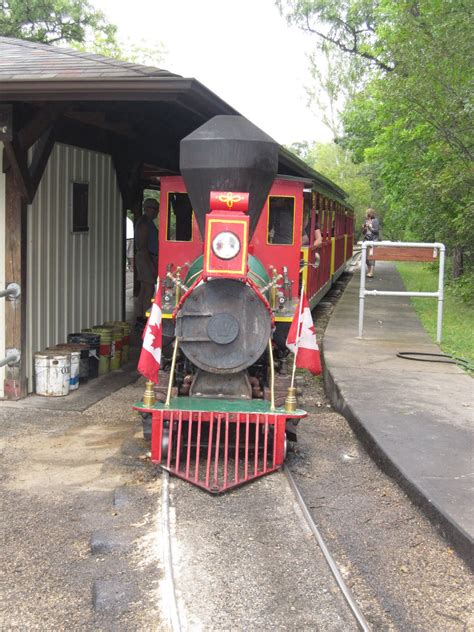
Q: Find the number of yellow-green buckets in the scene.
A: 3